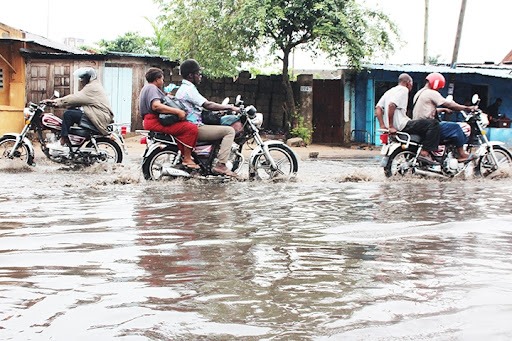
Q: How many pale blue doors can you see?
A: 1